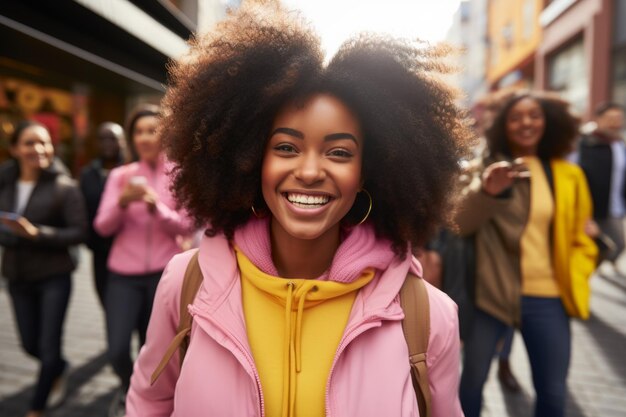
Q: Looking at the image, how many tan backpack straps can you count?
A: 2